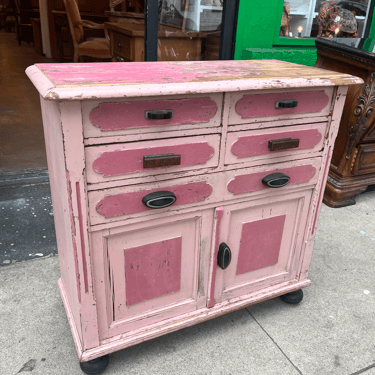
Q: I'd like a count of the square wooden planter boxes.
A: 0